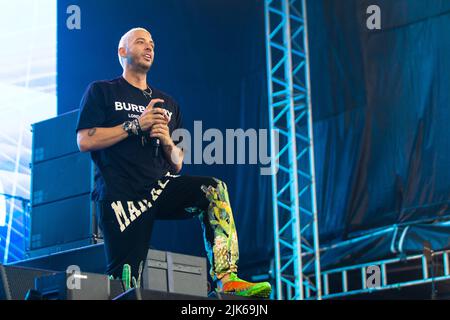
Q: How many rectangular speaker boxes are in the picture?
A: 3